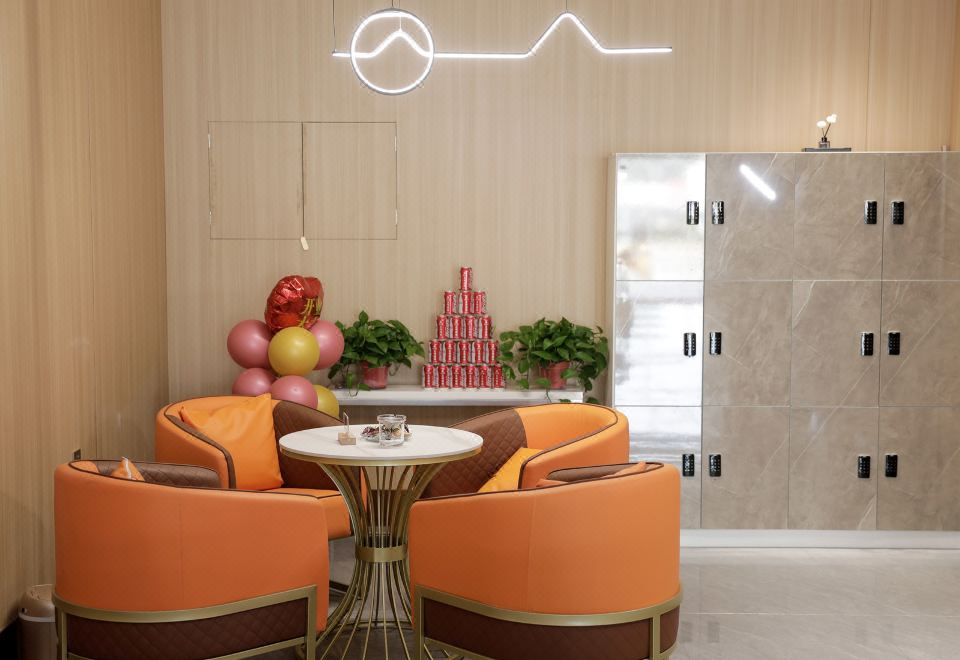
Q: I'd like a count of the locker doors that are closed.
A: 12